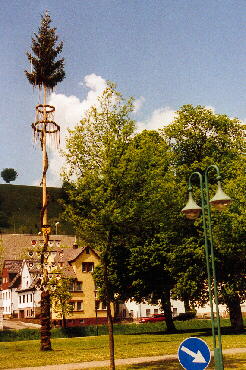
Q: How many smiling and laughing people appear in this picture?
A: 0